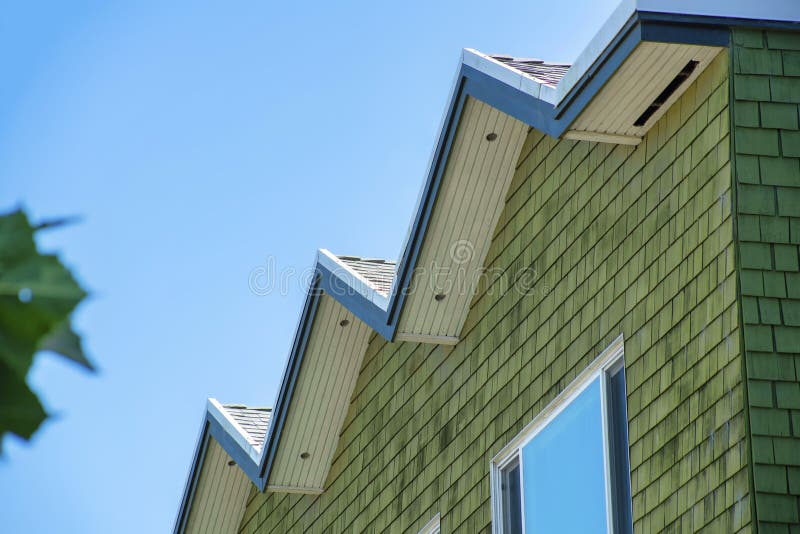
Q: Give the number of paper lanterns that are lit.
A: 0